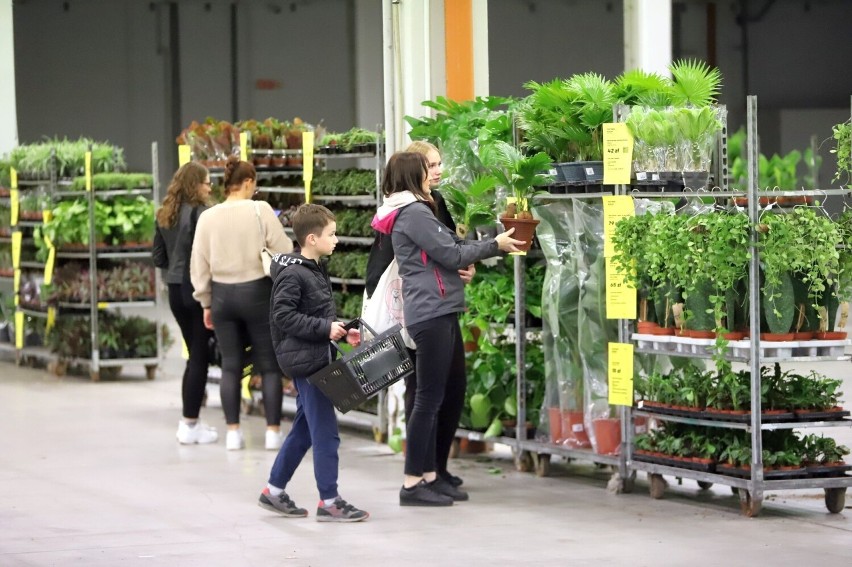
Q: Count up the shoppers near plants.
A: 5